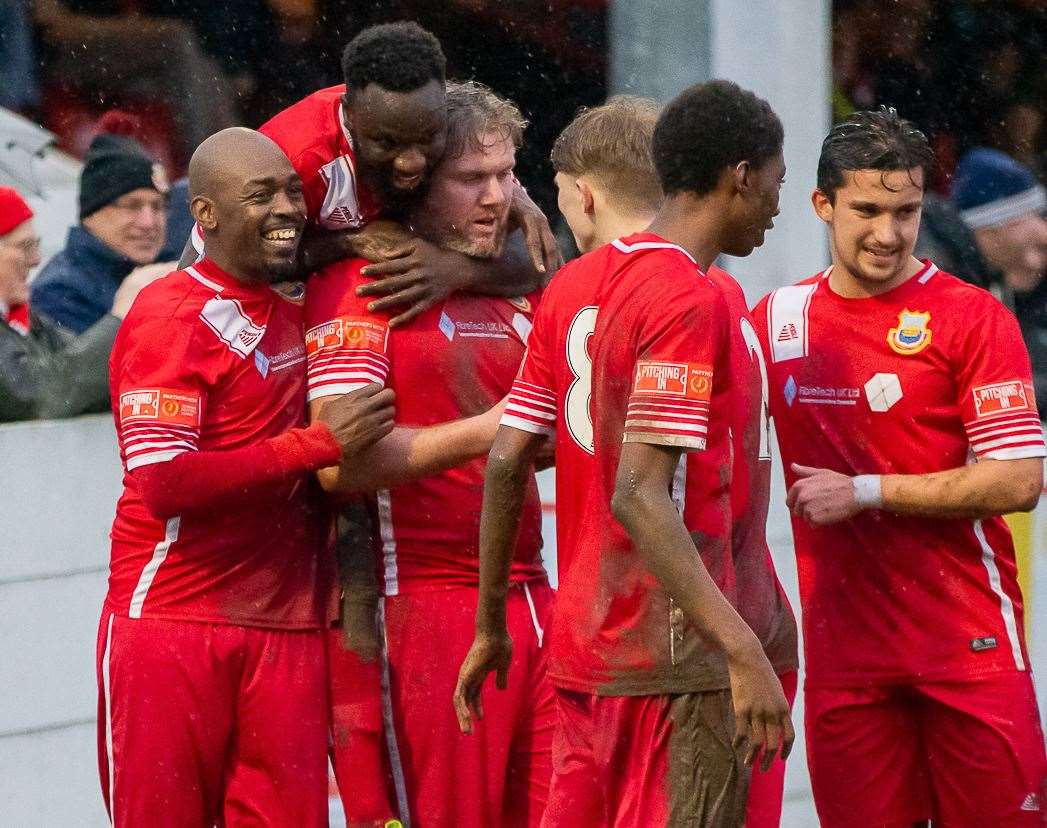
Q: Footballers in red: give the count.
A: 6